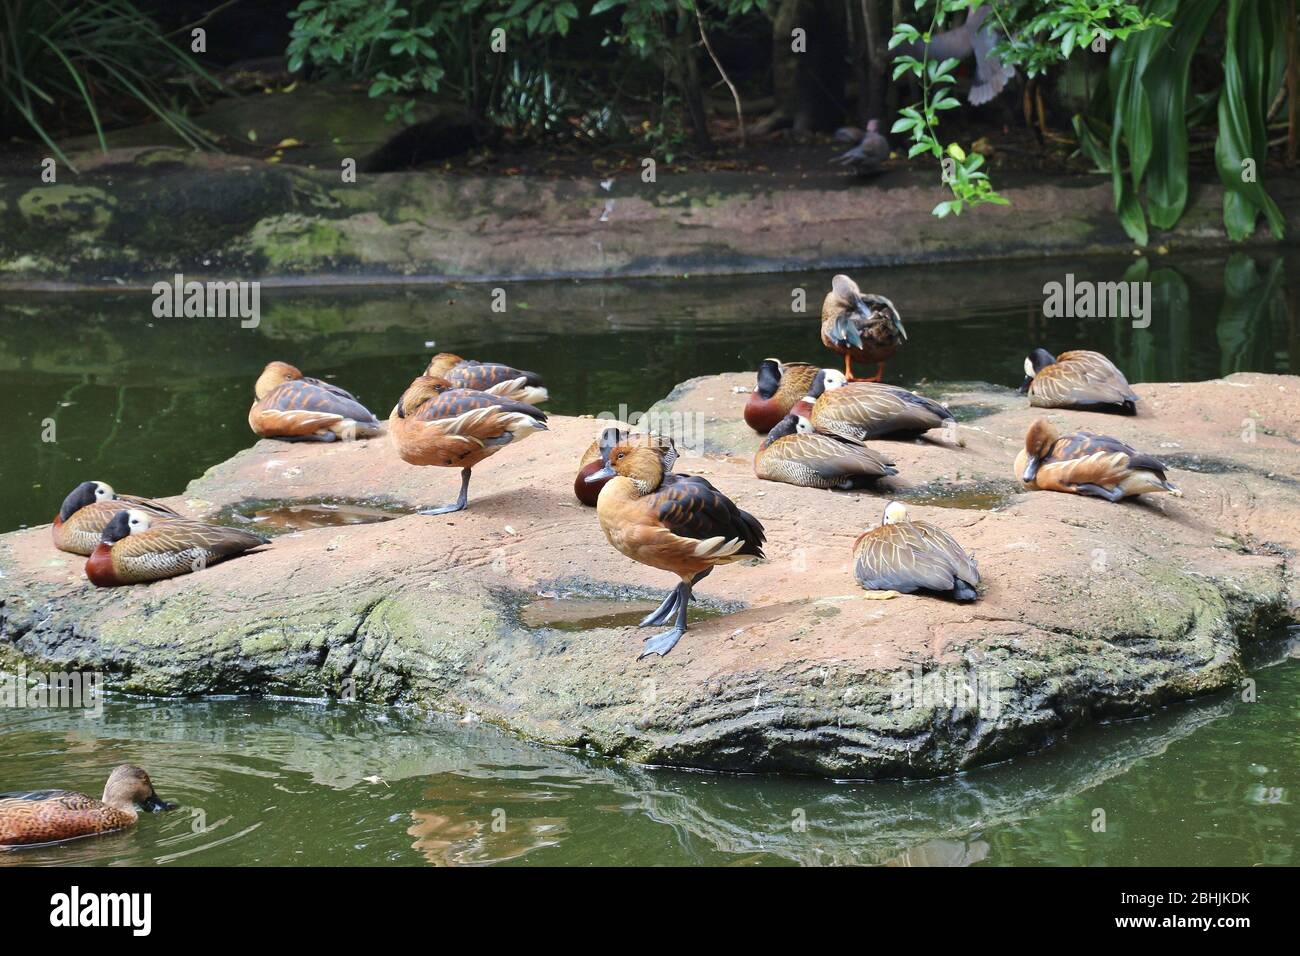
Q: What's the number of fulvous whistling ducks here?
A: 5